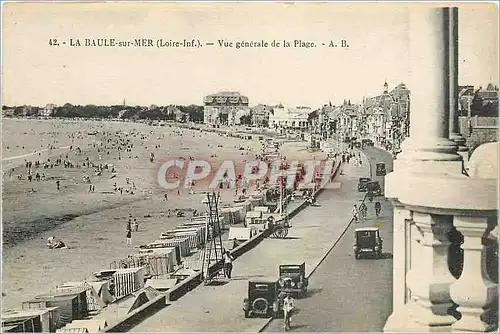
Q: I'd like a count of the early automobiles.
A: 6